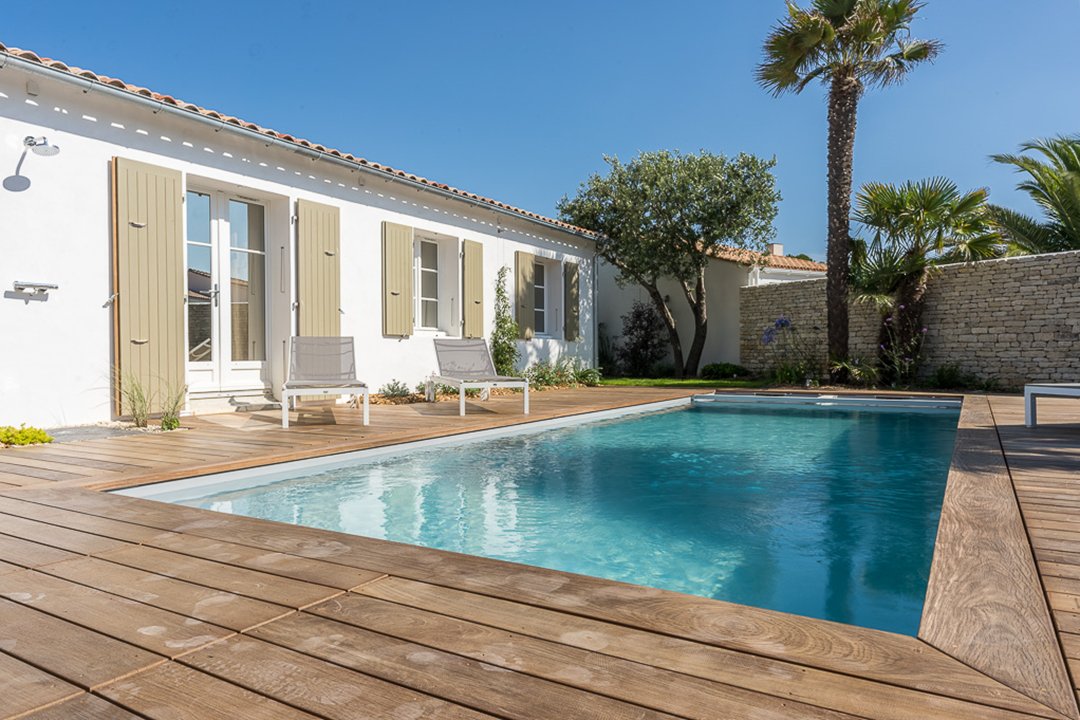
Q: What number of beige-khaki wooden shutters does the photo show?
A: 6